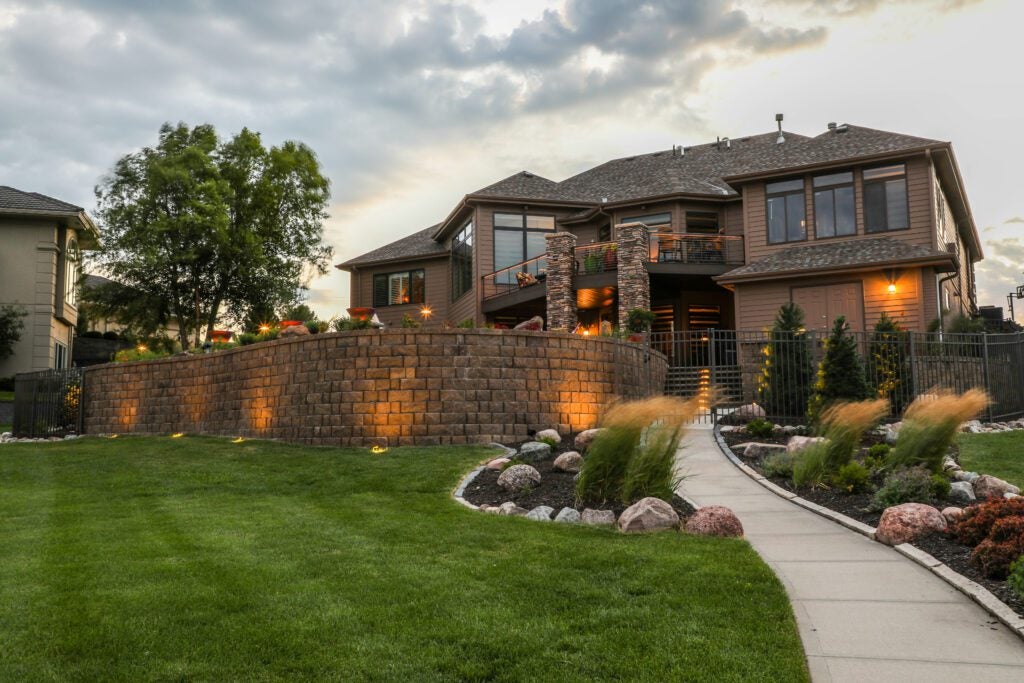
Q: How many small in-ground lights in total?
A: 4